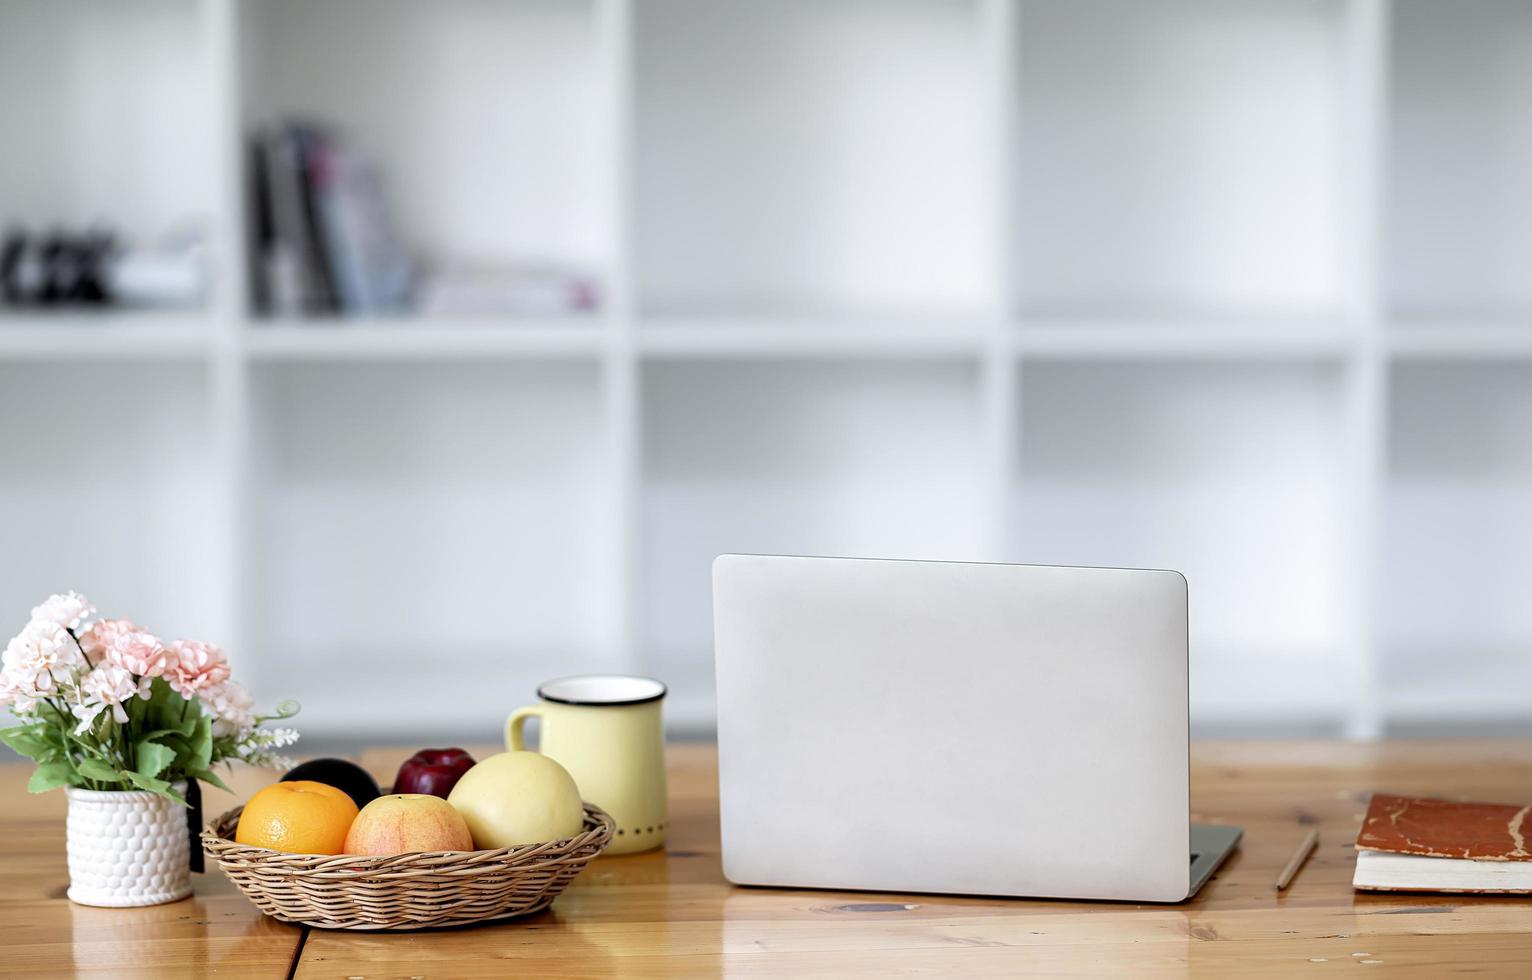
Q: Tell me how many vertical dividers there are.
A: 4